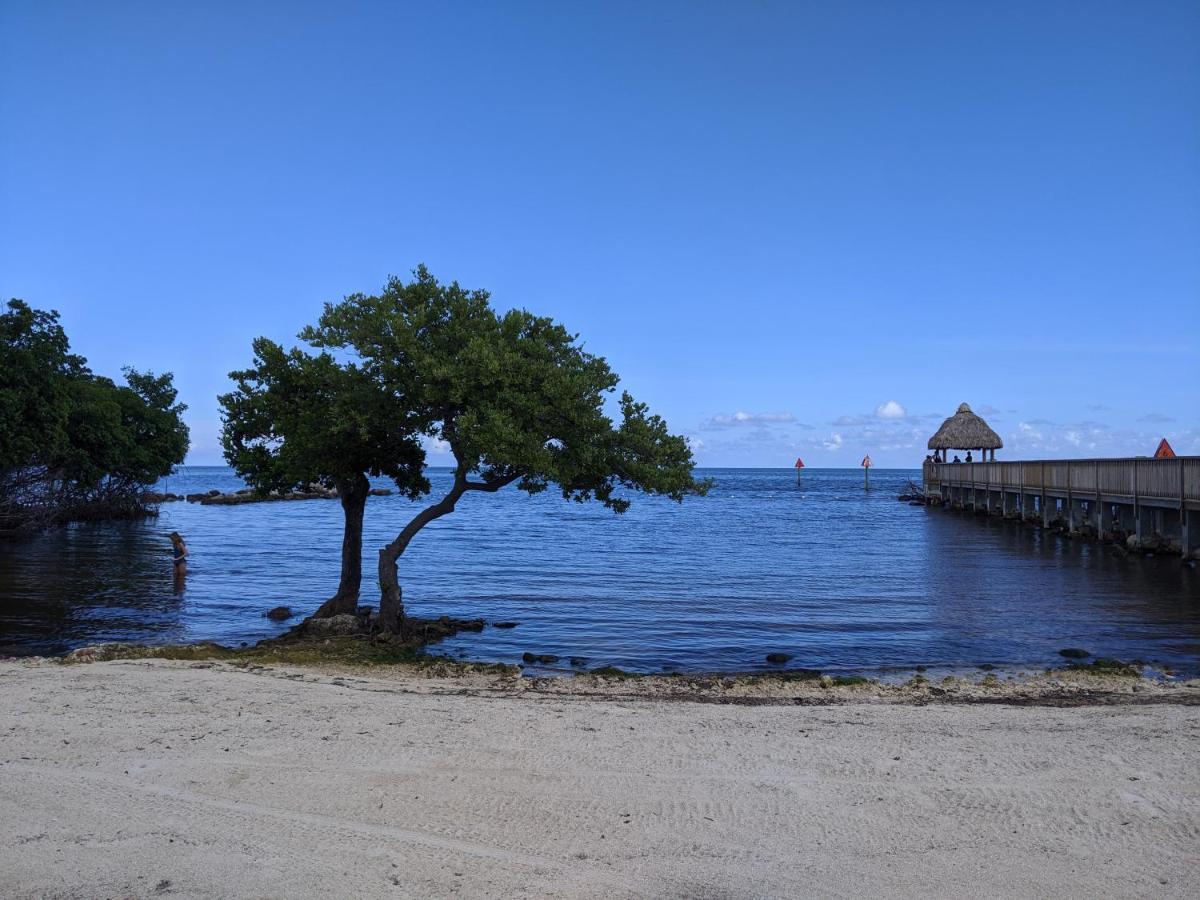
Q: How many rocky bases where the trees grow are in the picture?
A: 1